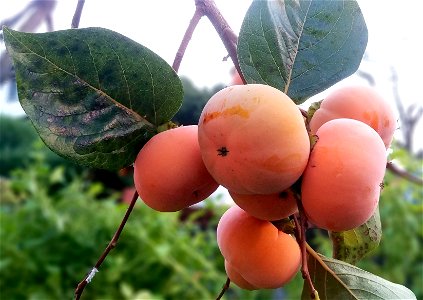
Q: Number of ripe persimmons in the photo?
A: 6